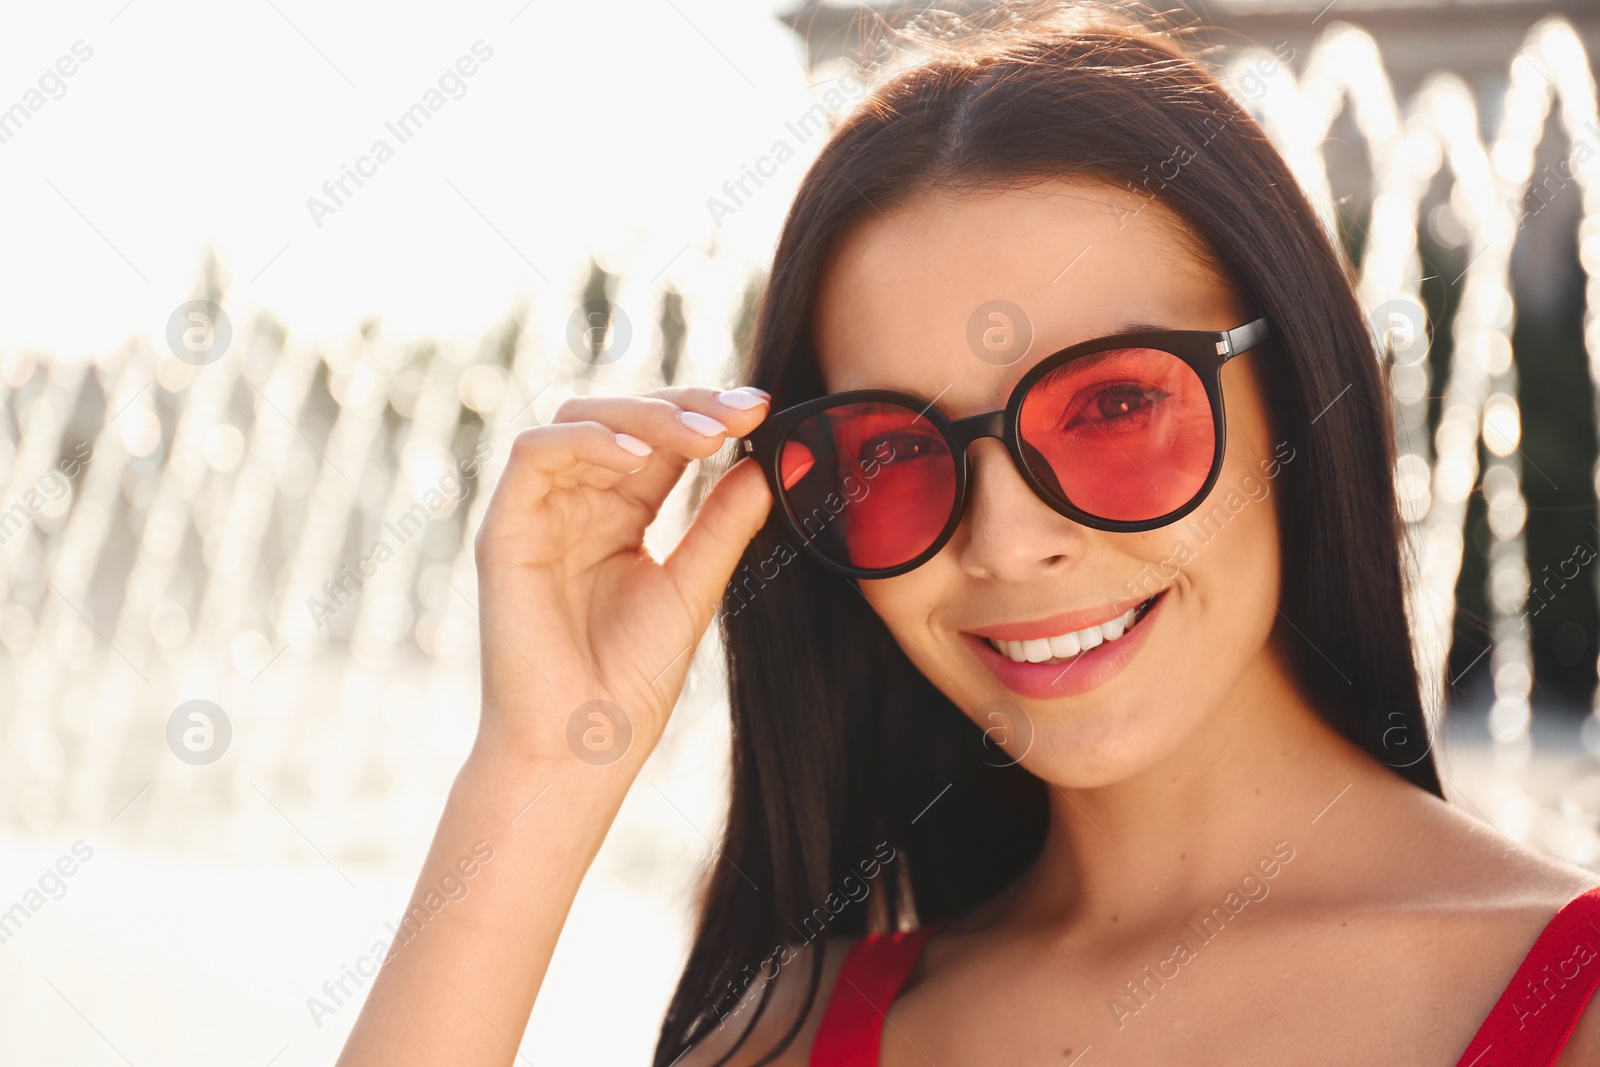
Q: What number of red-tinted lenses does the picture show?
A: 2